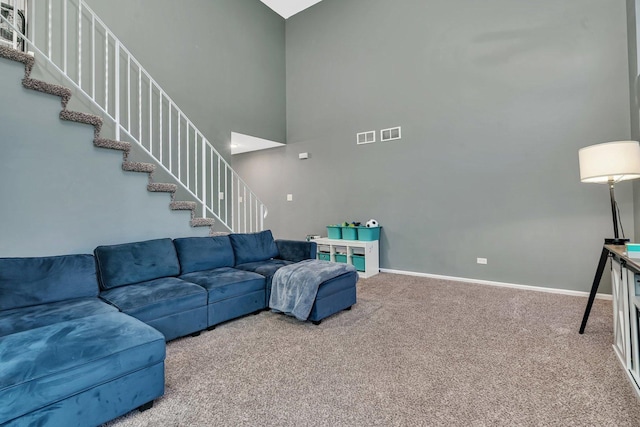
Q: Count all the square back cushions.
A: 4